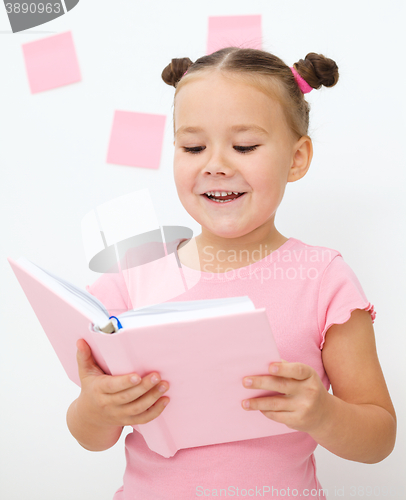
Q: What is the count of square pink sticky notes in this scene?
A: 3